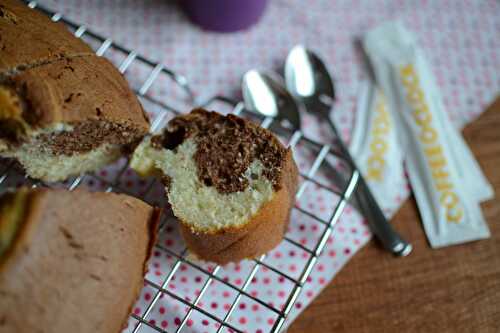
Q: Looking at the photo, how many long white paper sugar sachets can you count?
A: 3